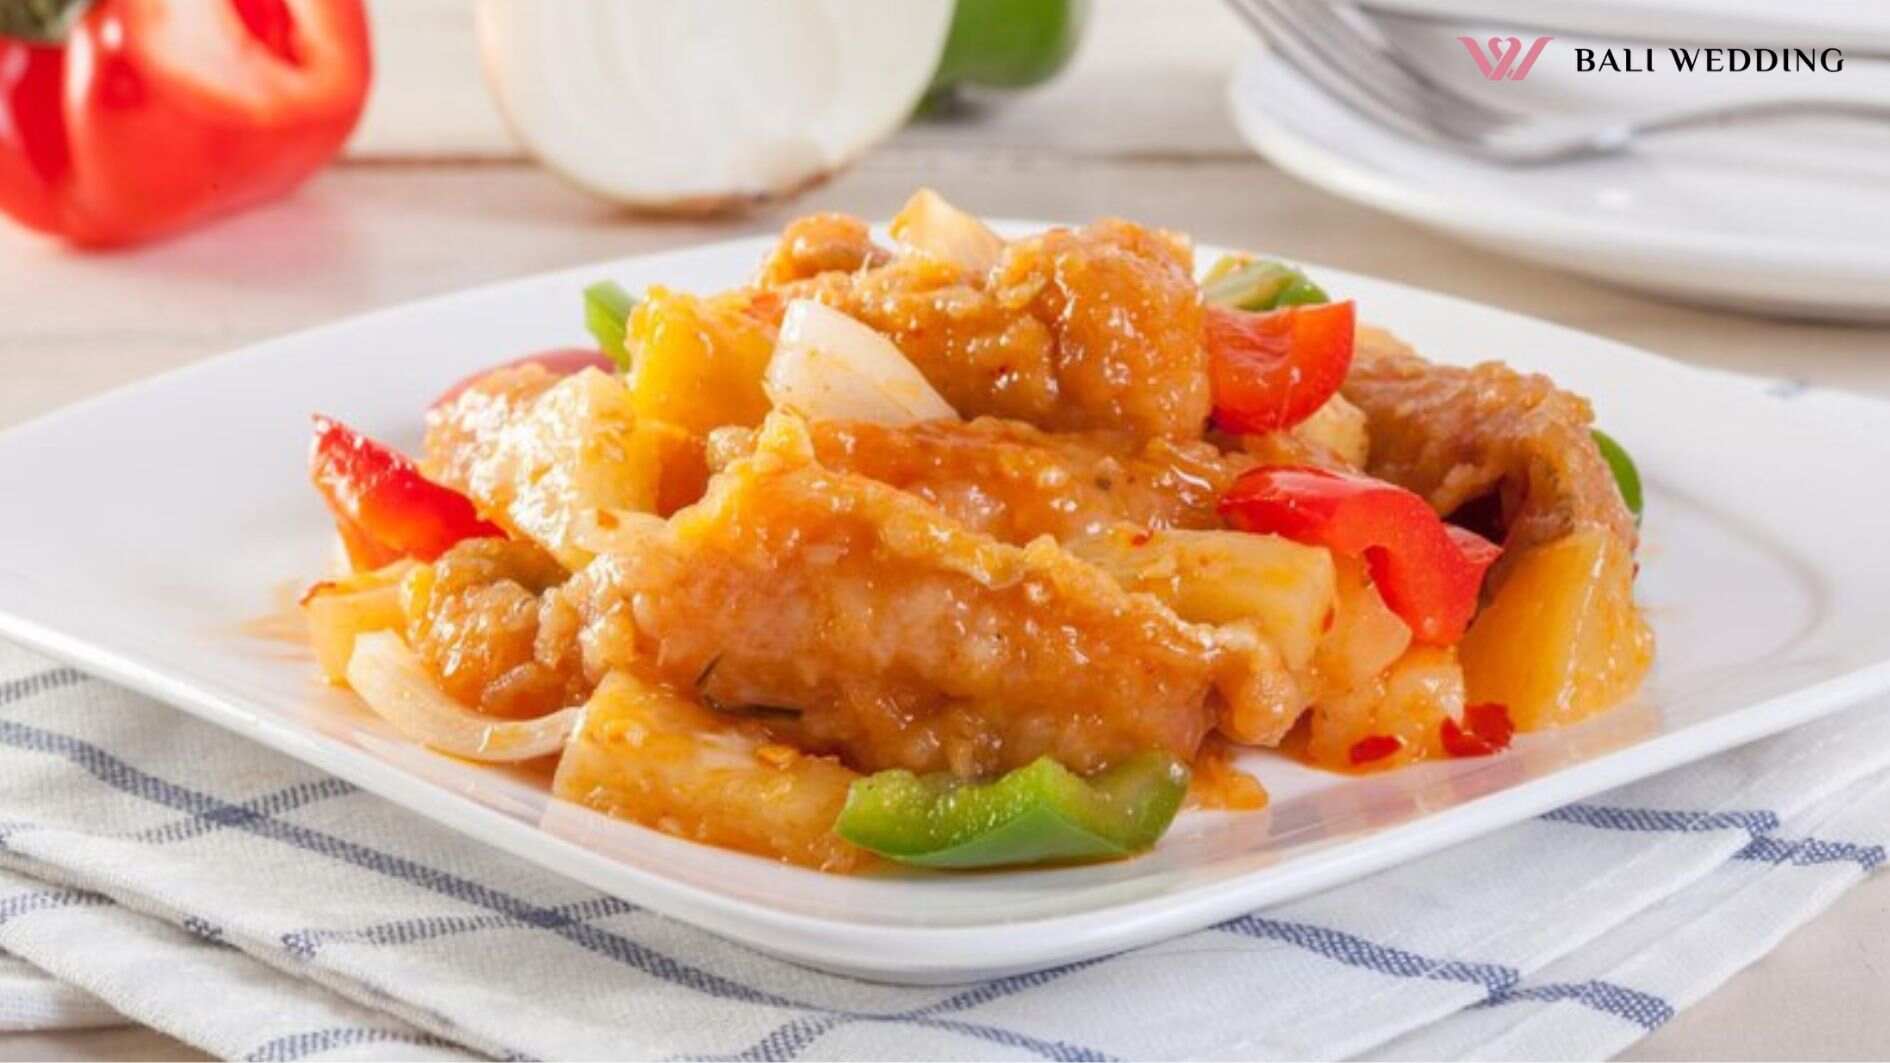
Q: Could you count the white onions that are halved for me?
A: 1